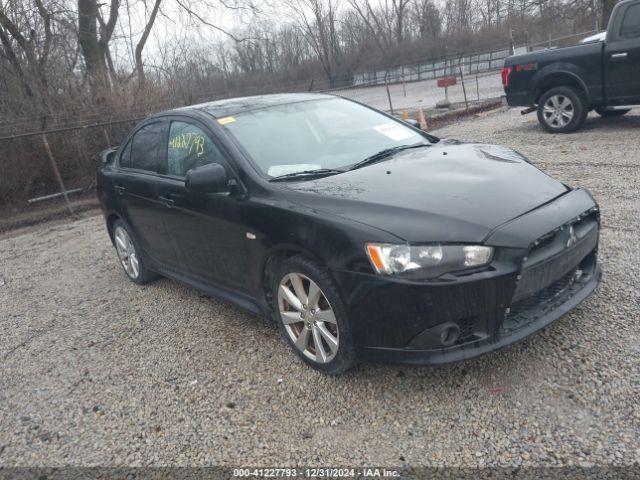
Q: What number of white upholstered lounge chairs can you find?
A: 0